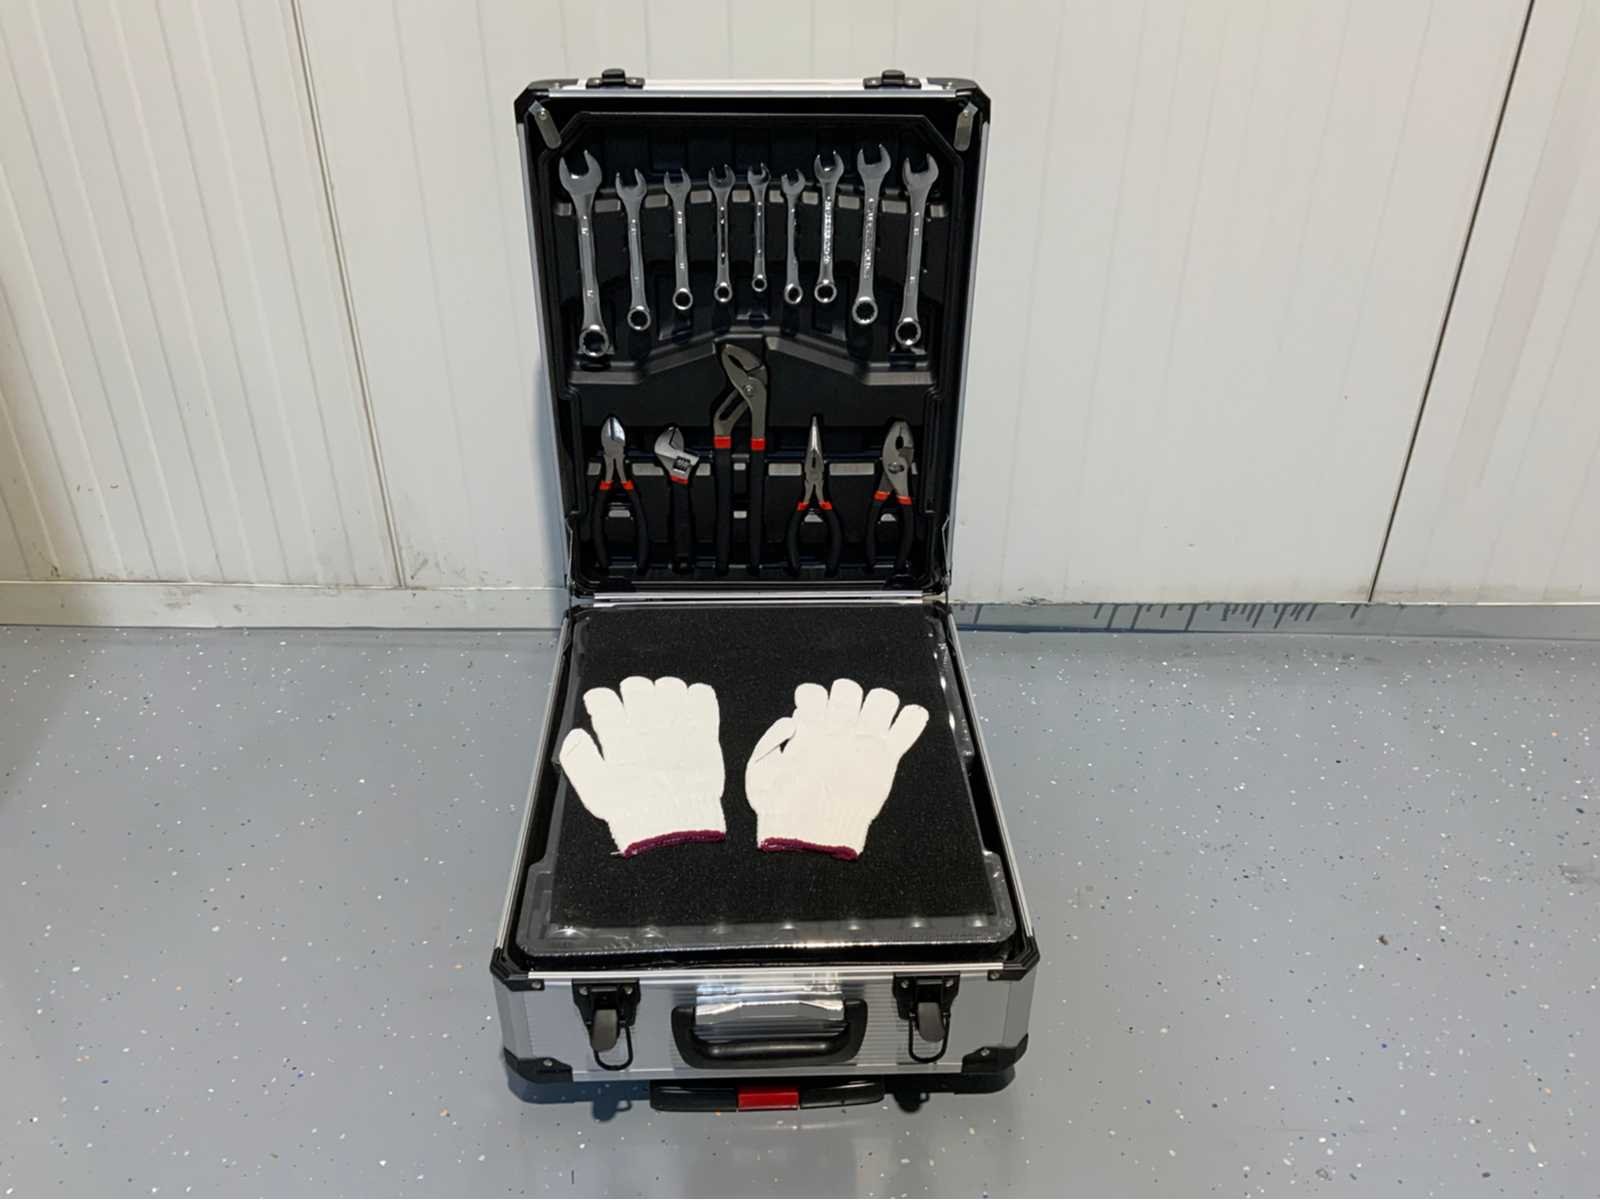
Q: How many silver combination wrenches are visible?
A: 9